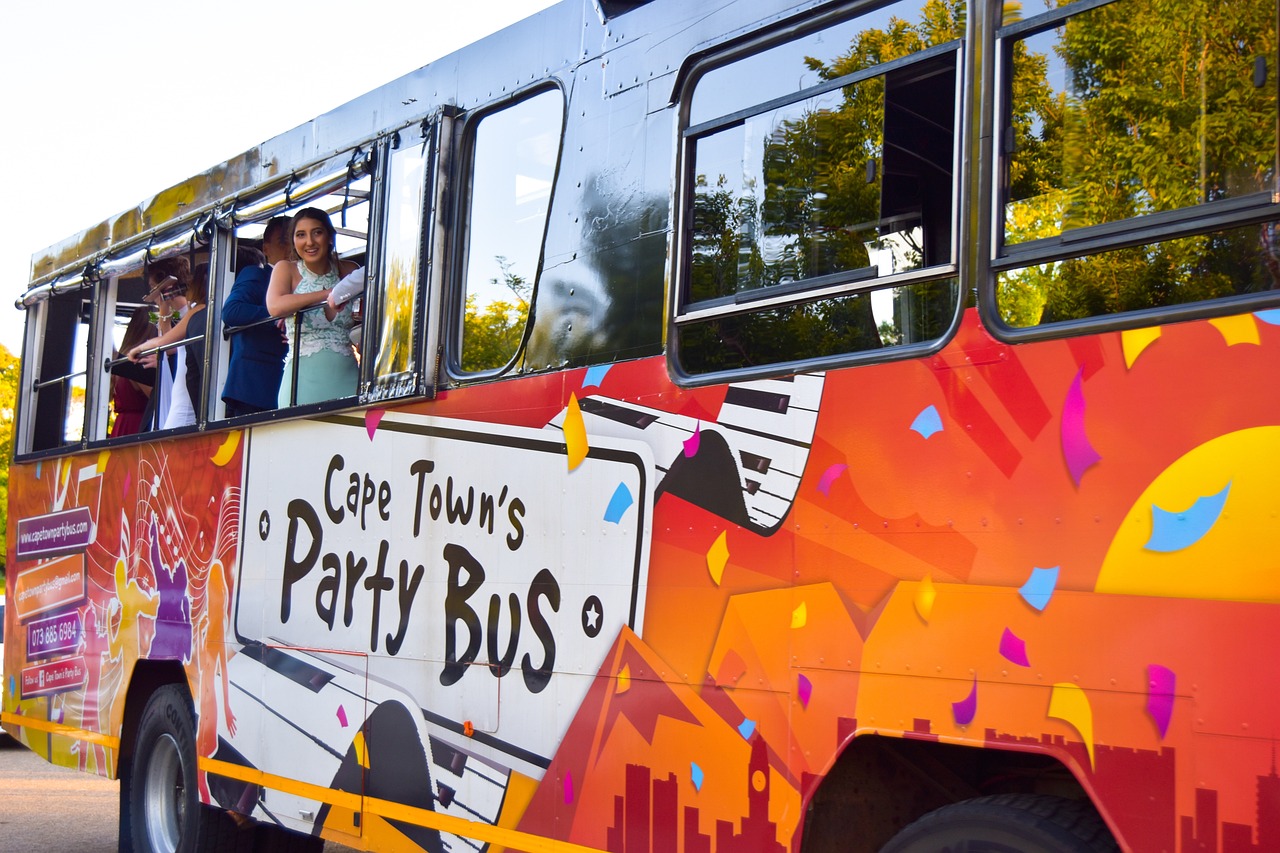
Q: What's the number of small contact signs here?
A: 4